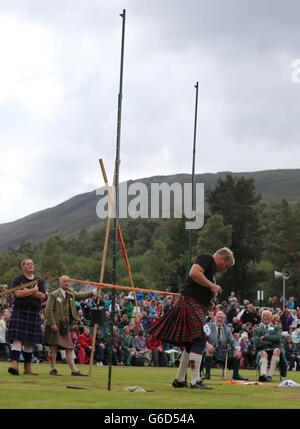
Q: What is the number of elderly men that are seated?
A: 2